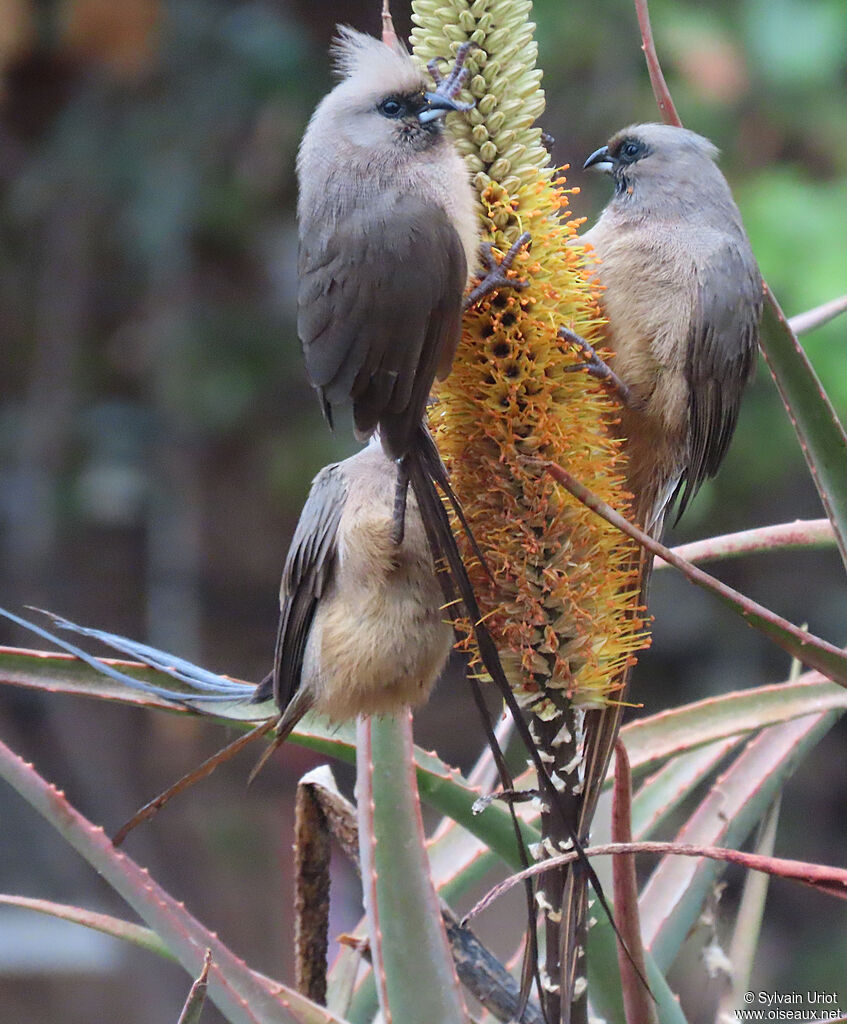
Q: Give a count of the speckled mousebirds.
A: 3